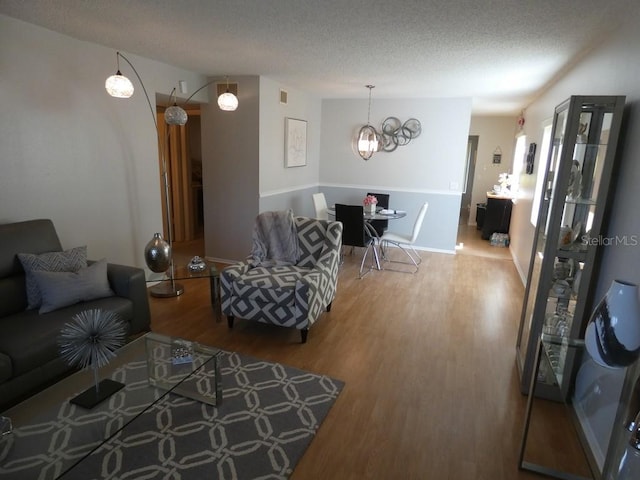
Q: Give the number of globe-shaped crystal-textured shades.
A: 3